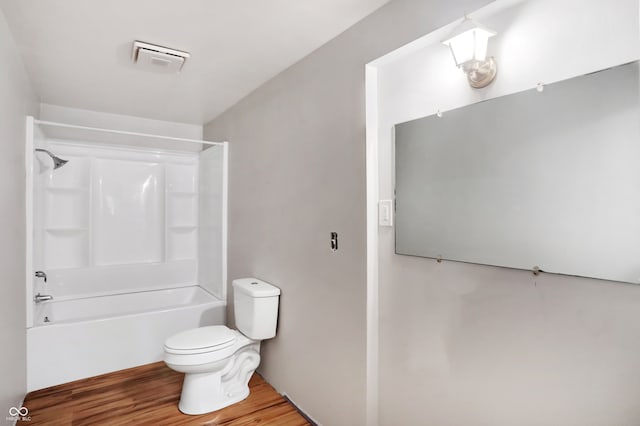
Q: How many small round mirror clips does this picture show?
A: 4